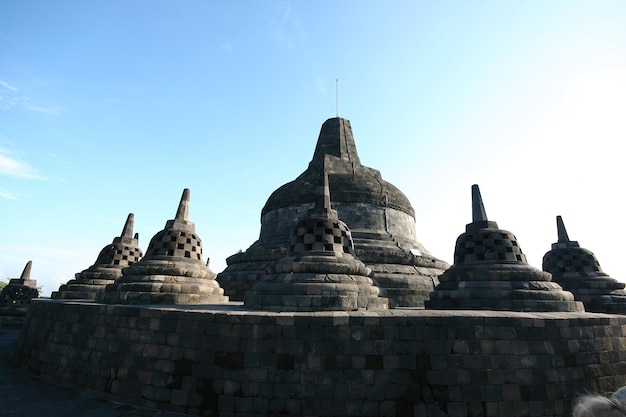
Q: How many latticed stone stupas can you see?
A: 6